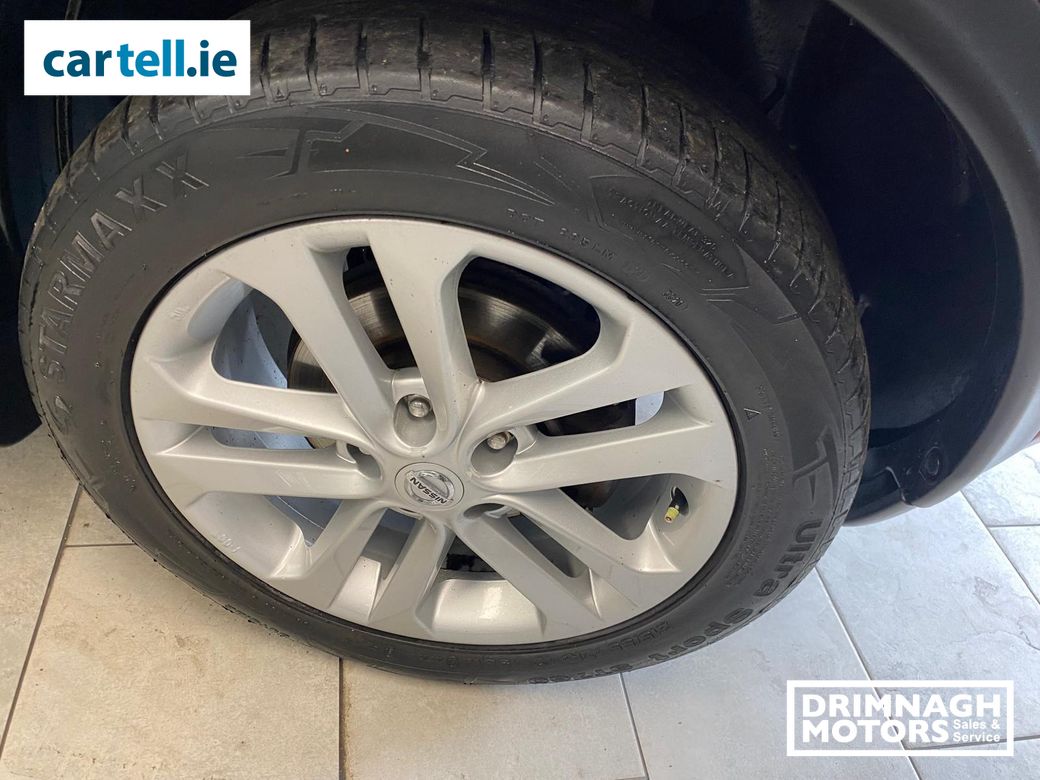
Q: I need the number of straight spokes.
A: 10